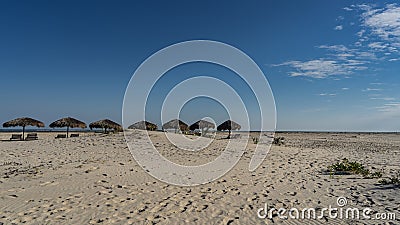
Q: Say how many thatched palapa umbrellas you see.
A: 7